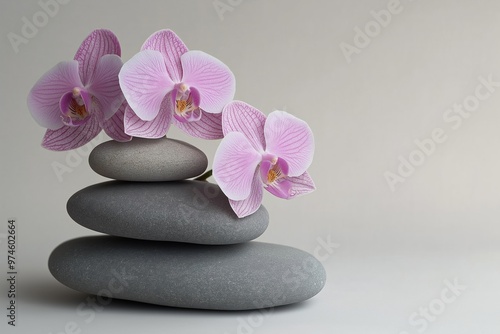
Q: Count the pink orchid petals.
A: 15